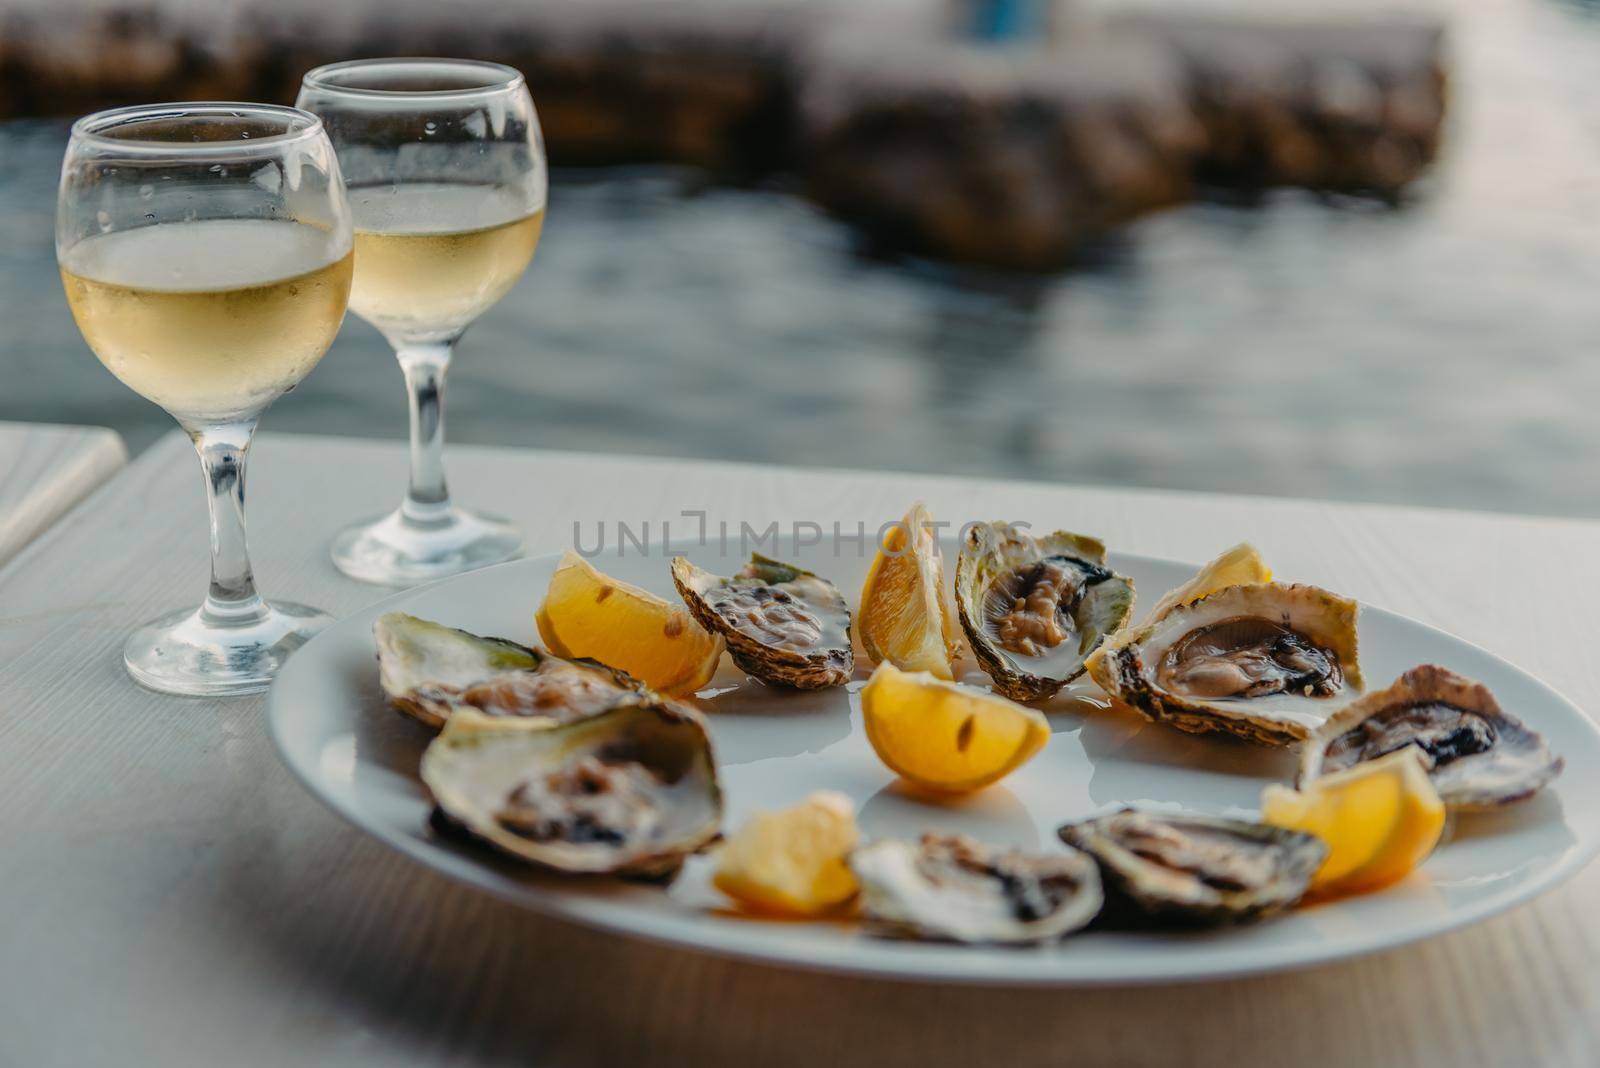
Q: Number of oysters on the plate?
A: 8